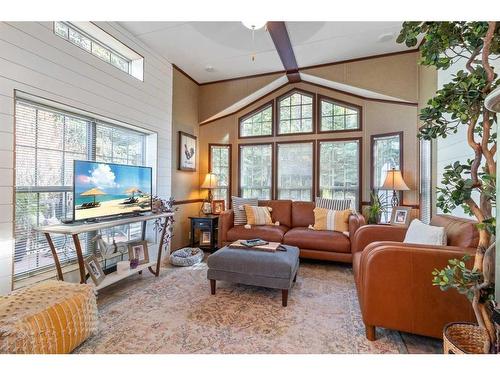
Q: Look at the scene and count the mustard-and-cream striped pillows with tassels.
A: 2